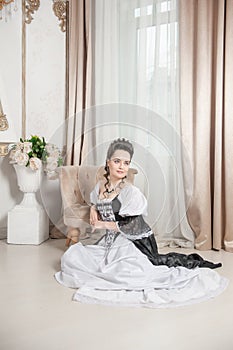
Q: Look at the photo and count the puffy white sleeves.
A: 2